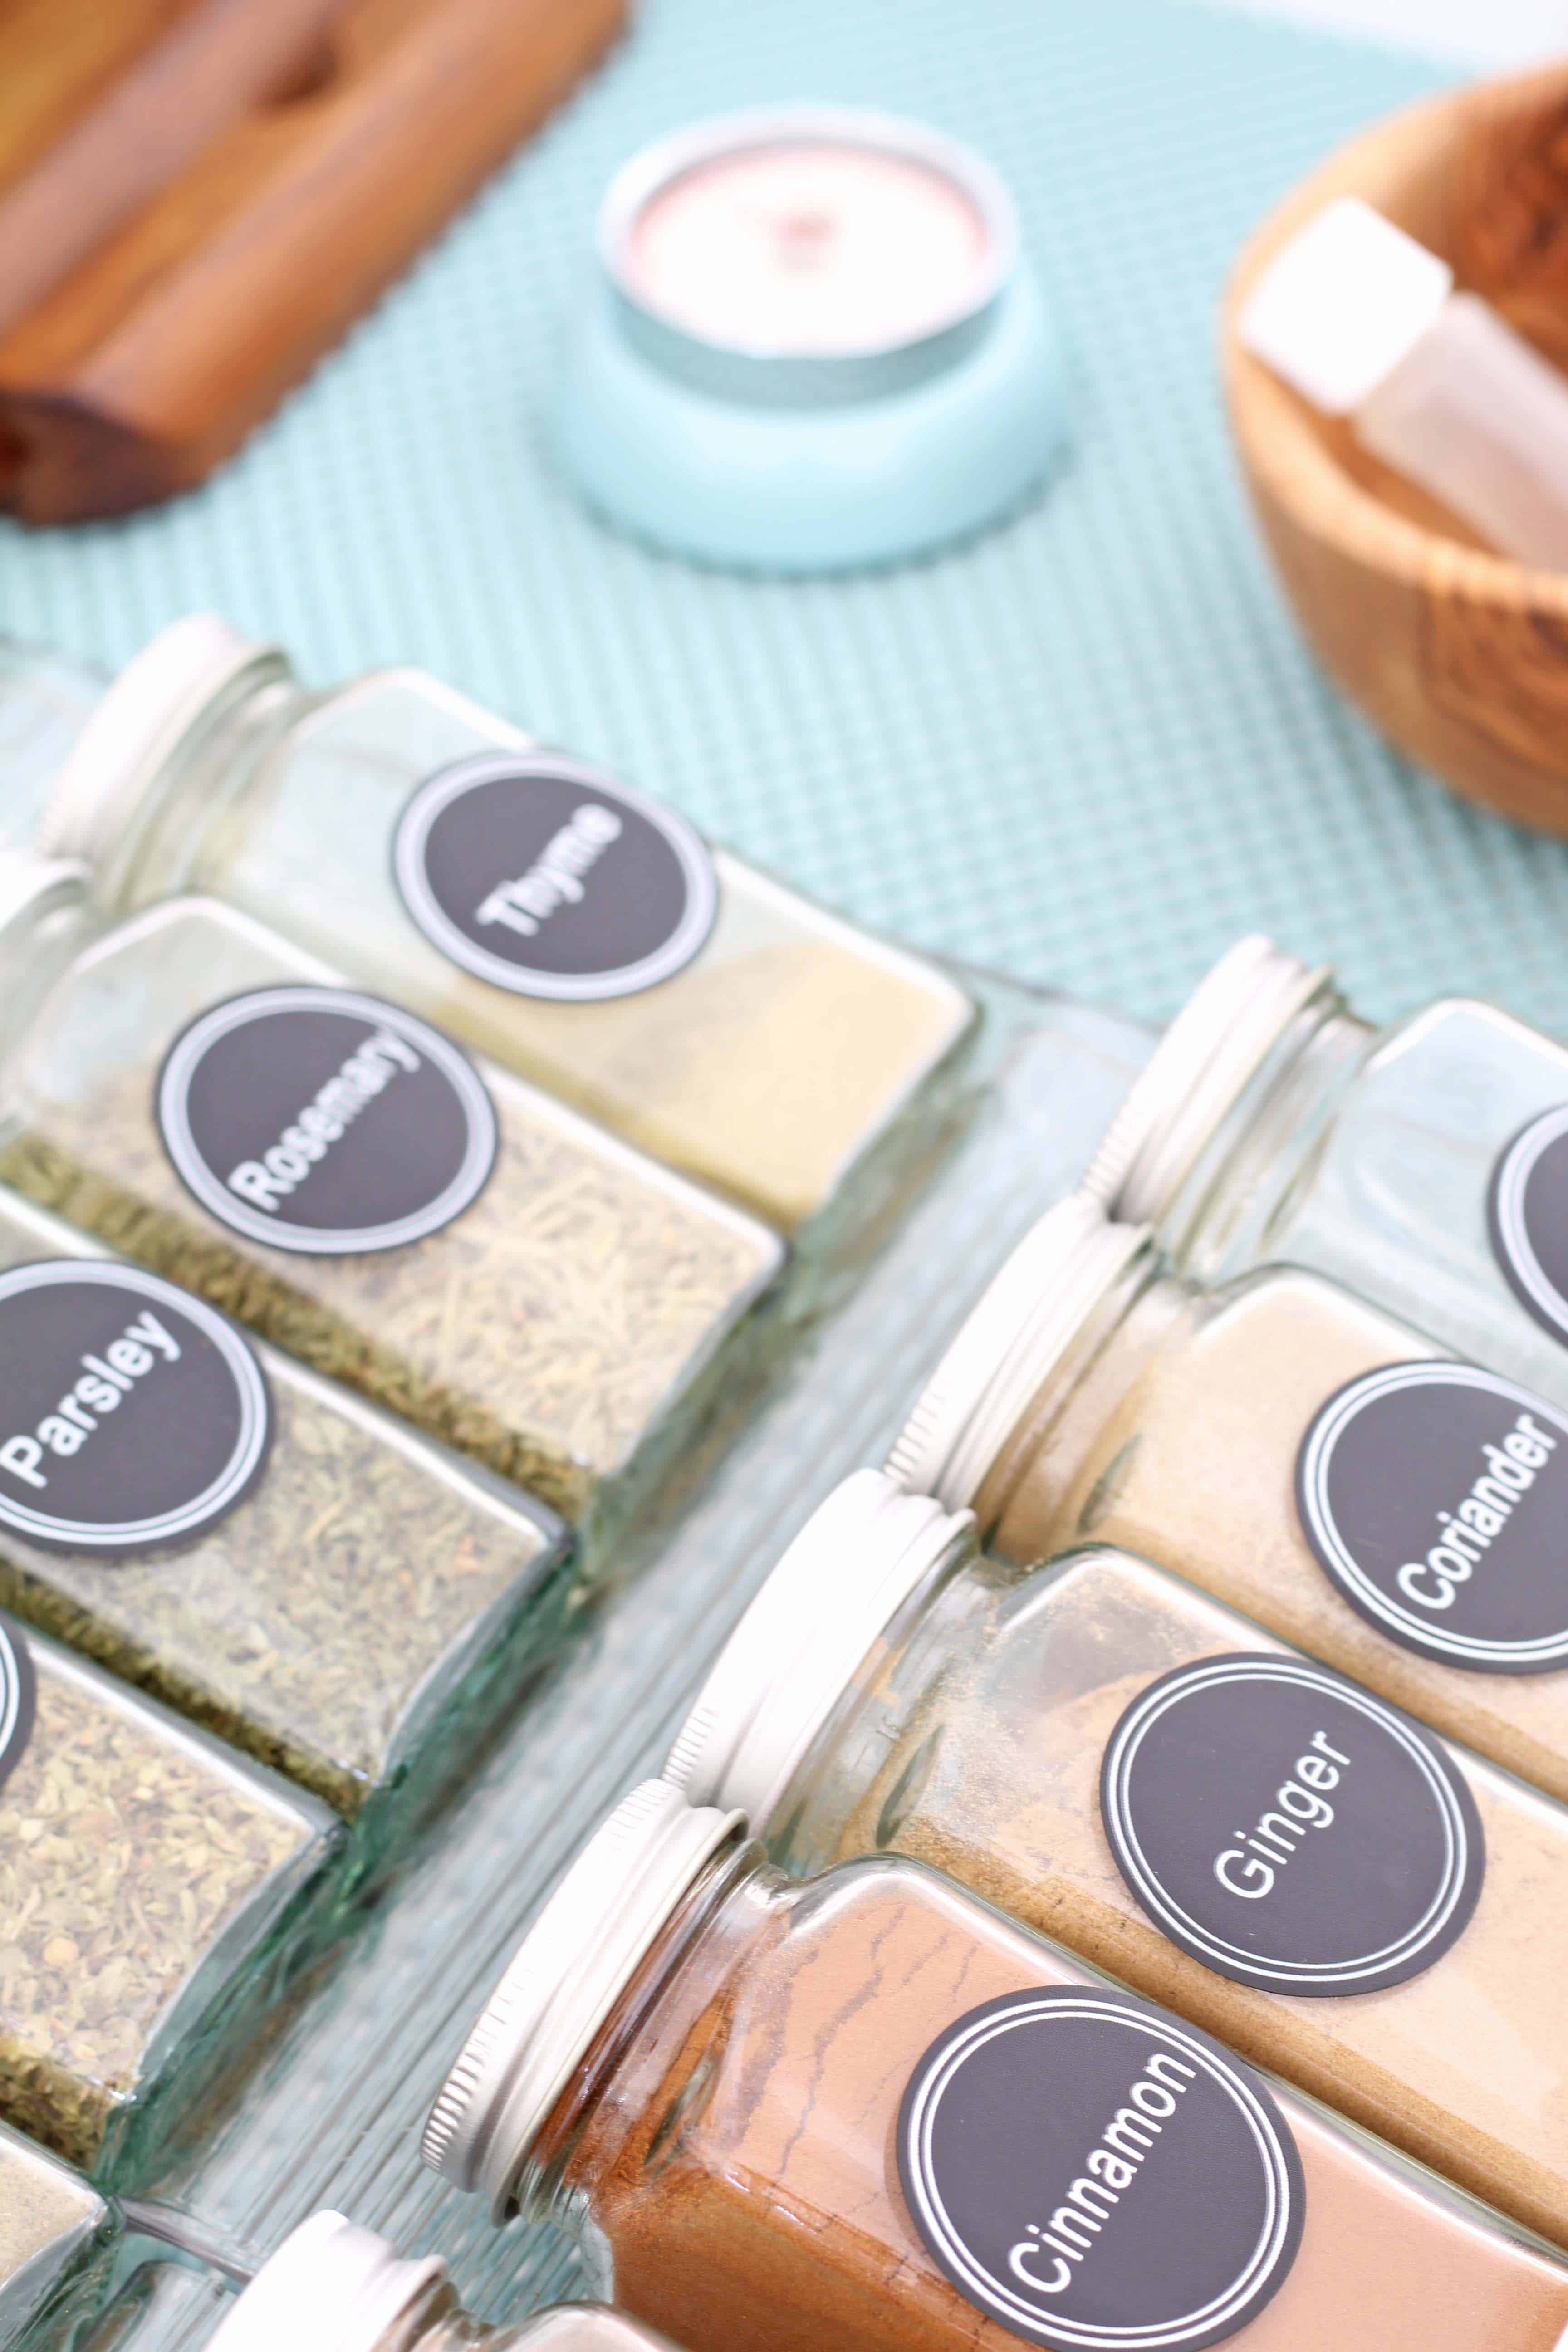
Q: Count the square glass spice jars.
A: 10